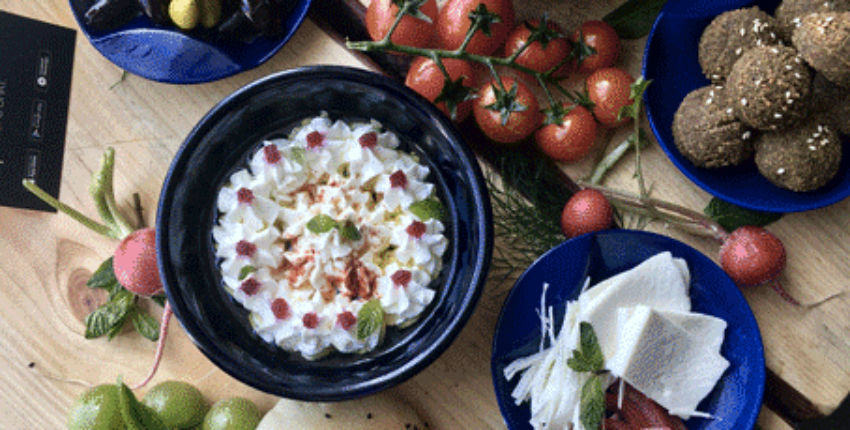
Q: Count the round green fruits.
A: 3